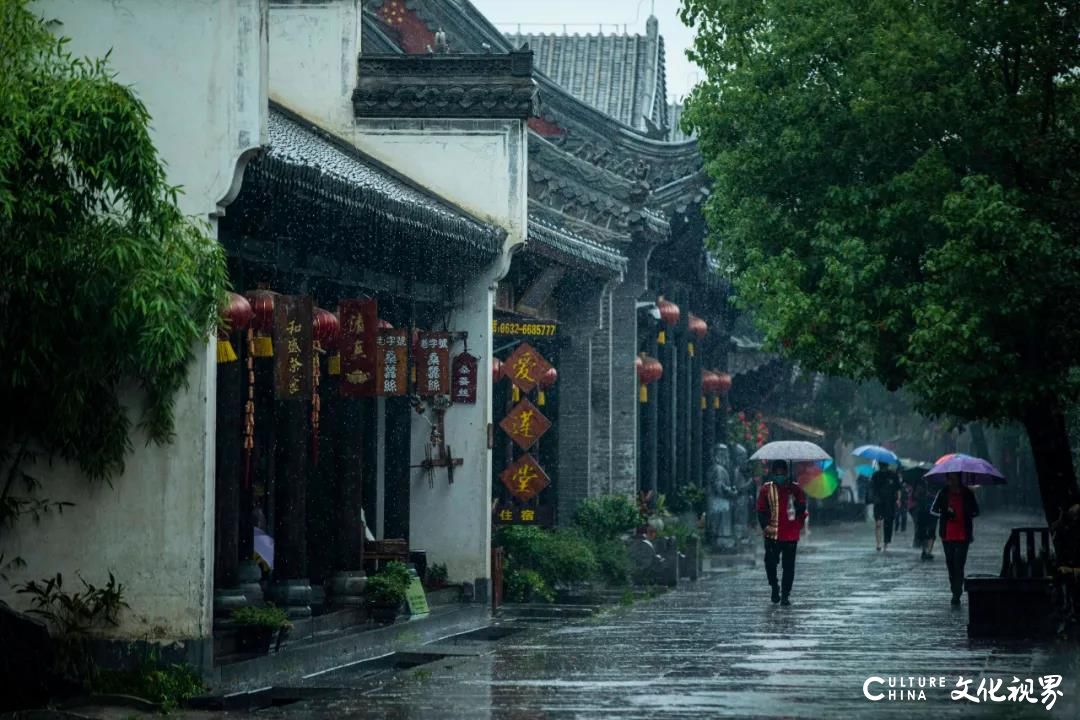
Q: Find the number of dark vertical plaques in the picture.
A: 5